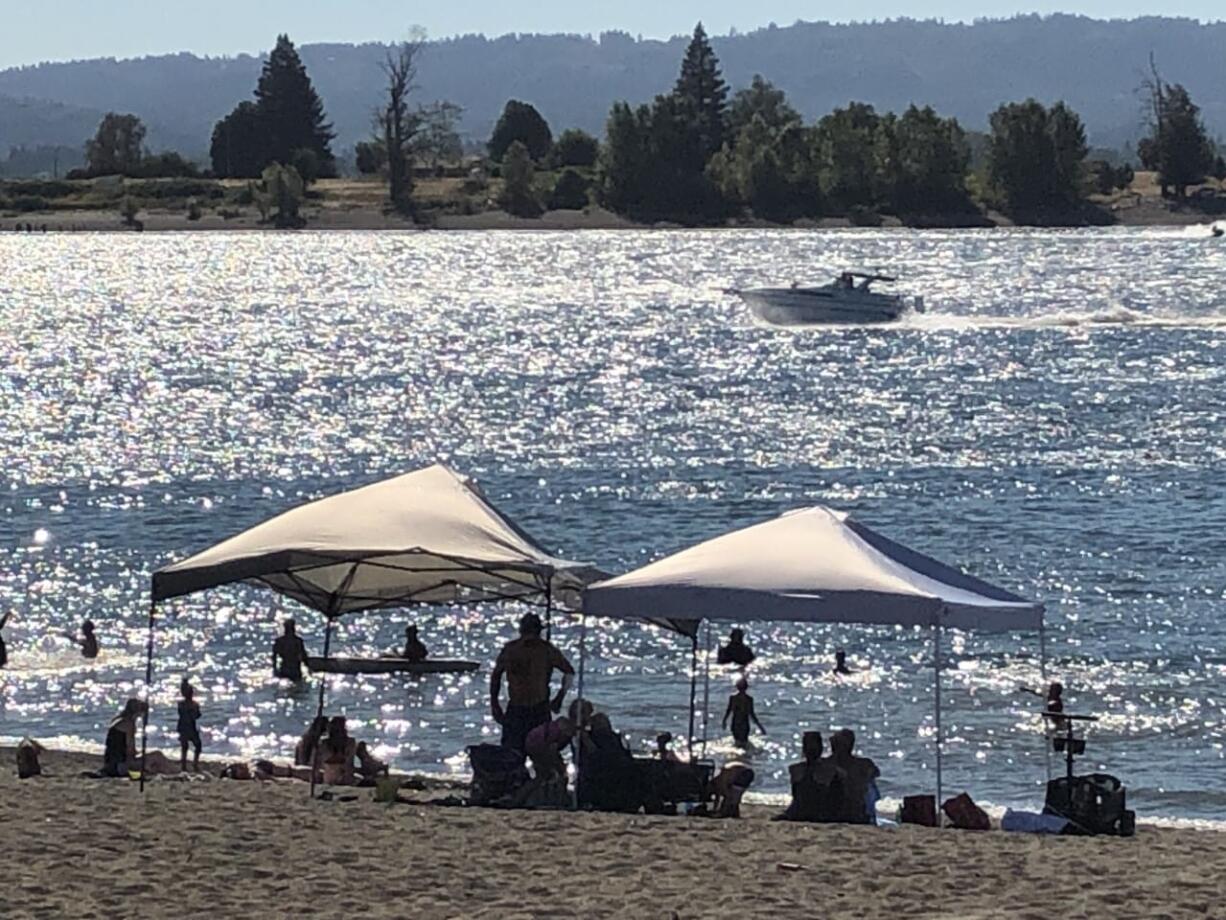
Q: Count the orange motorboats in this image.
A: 0